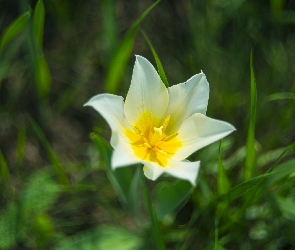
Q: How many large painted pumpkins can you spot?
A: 0